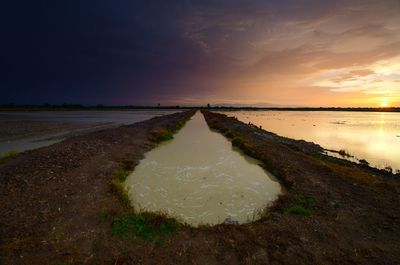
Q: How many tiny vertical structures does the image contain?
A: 2